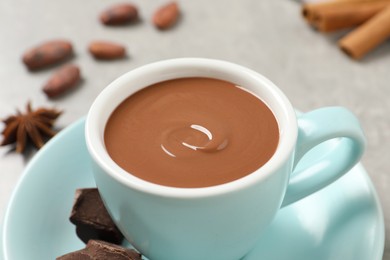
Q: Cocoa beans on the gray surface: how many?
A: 5